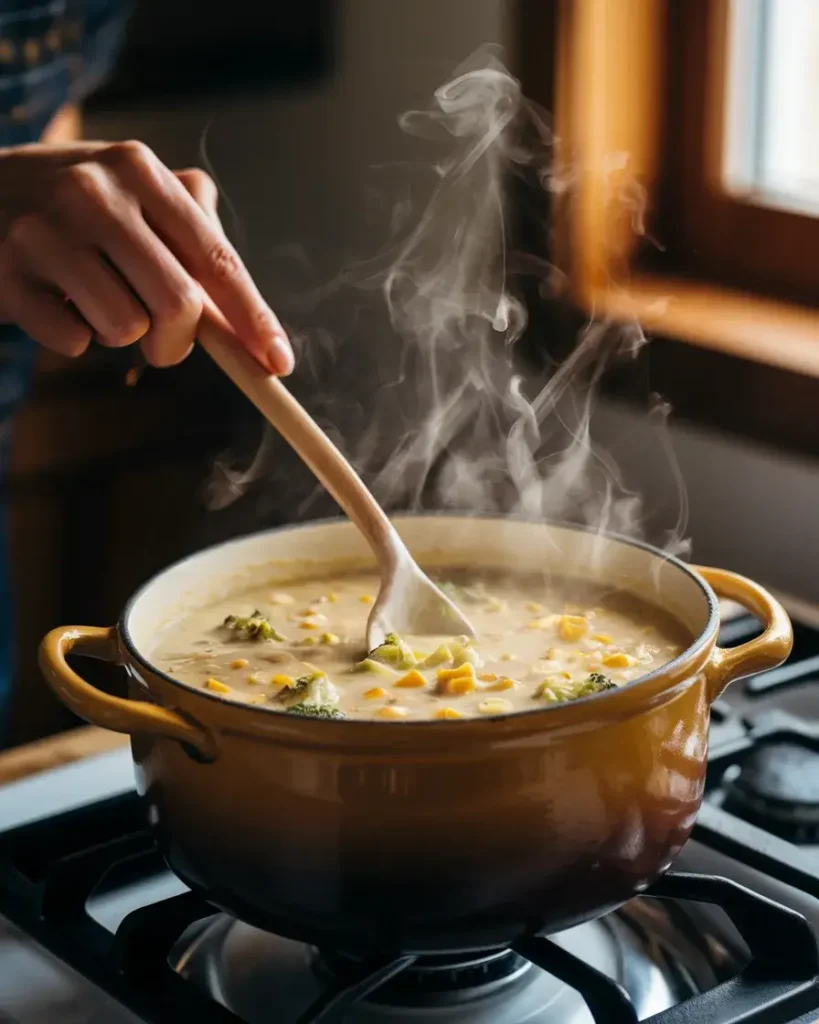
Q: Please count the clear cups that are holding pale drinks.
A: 0